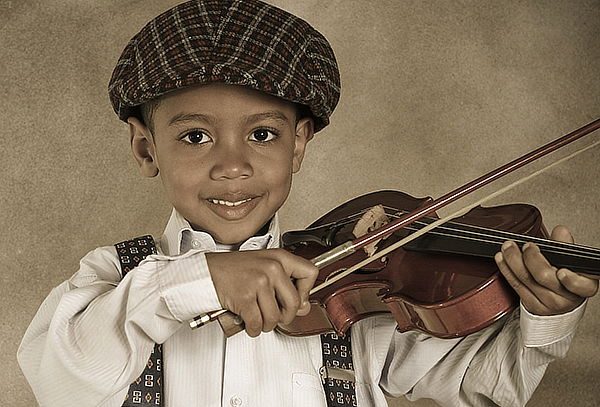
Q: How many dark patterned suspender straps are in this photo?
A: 2